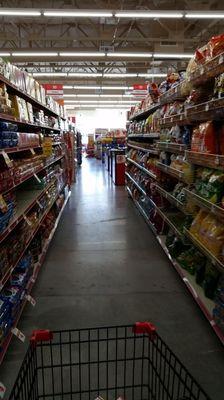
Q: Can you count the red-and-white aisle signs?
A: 2